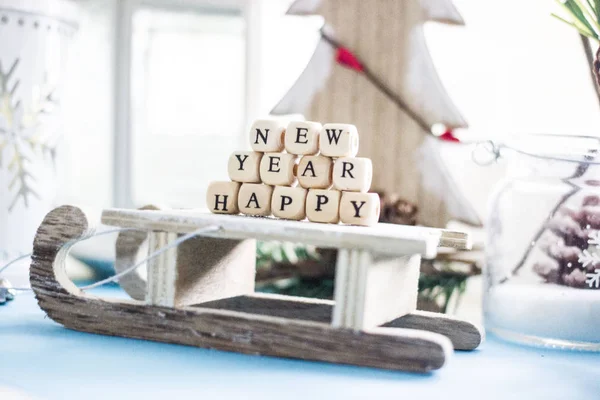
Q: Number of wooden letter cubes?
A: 12